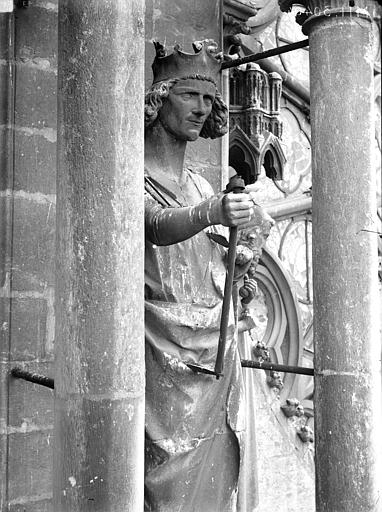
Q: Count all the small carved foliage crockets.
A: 4